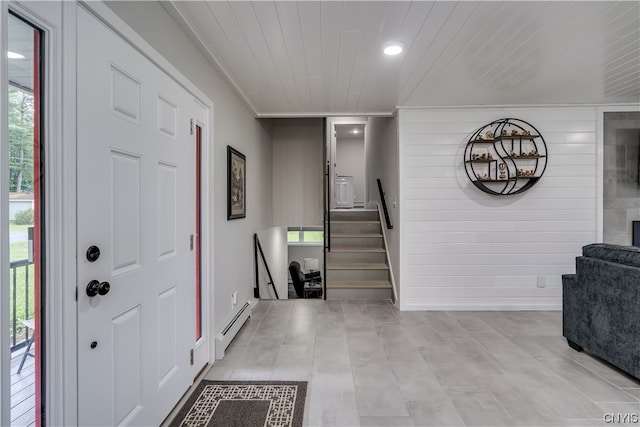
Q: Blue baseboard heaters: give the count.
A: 0